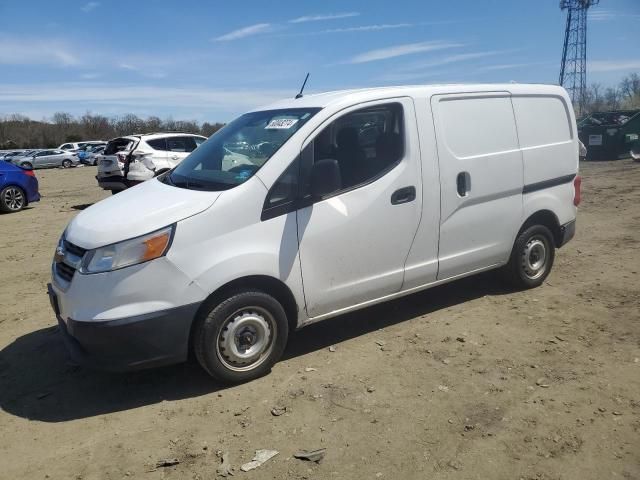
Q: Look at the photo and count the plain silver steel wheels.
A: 2